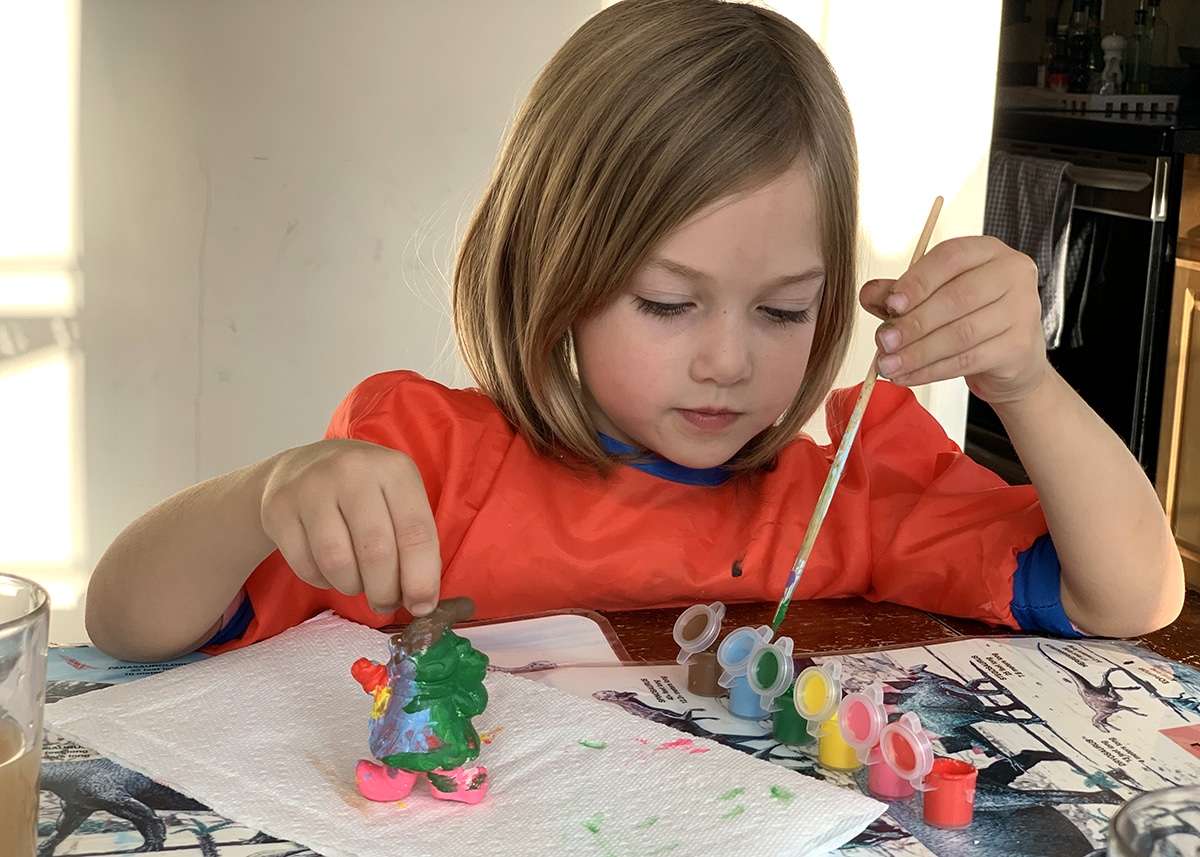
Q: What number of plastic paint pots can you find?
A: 6